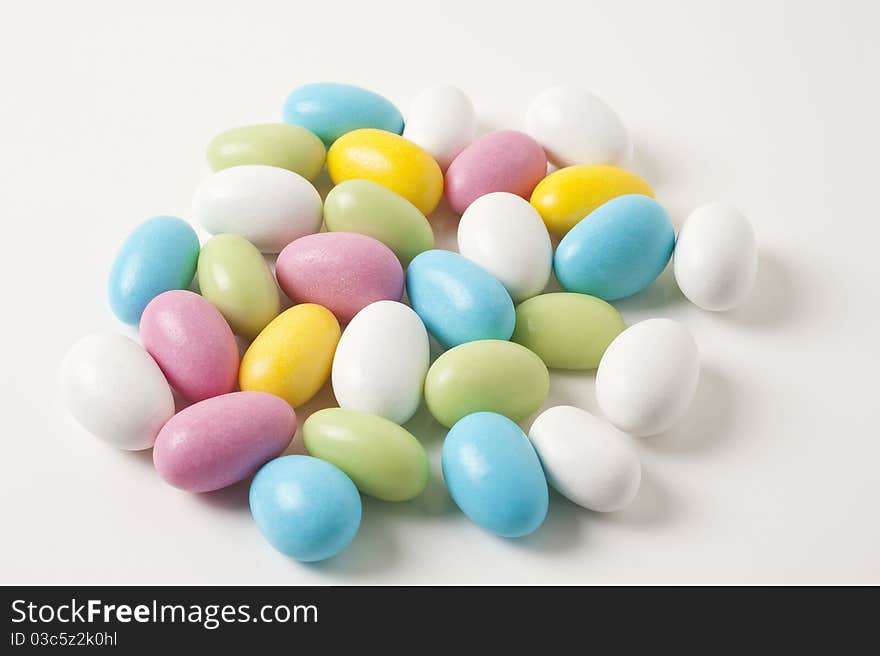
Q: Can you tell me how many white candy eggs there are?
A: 9